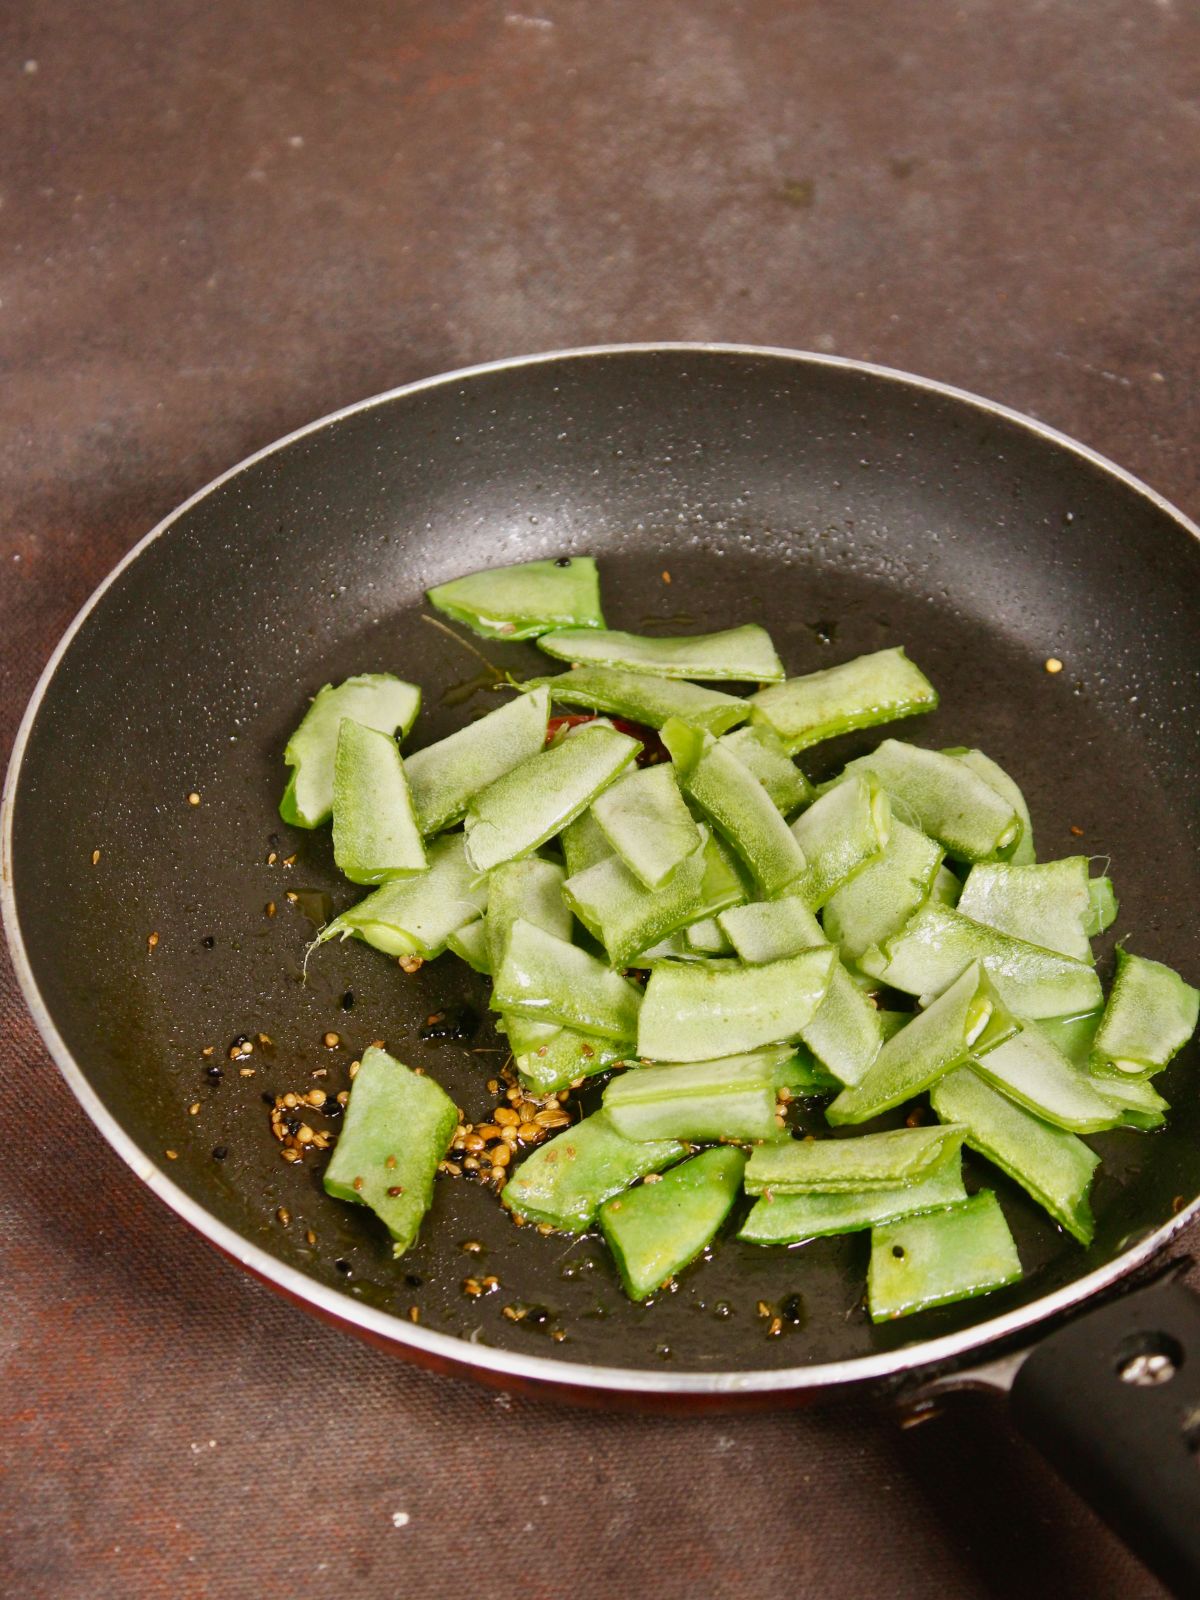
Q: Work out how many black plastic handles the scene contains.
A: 1